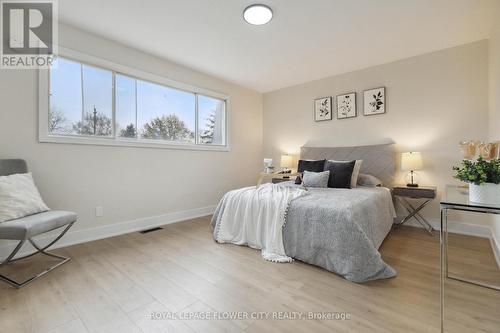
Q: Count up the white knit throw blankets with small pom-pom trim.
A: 1